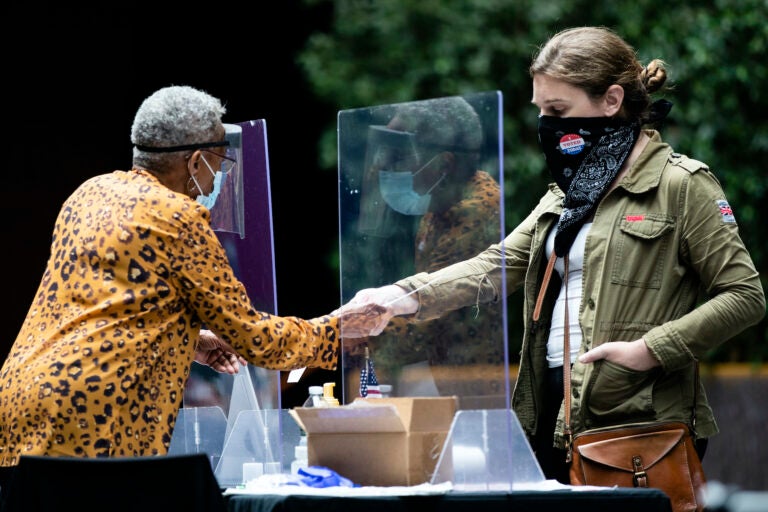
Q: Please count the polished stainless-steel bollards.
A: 0